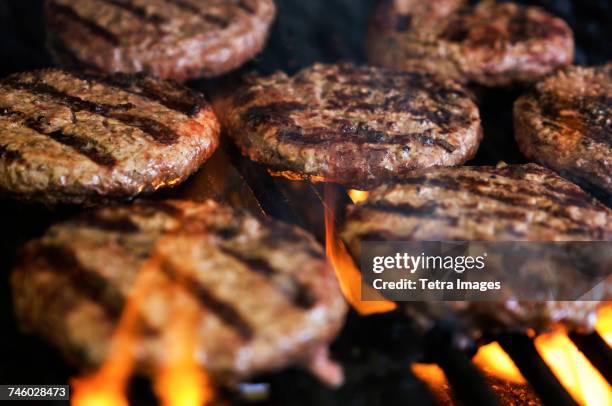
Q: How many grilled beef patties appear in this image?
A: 7